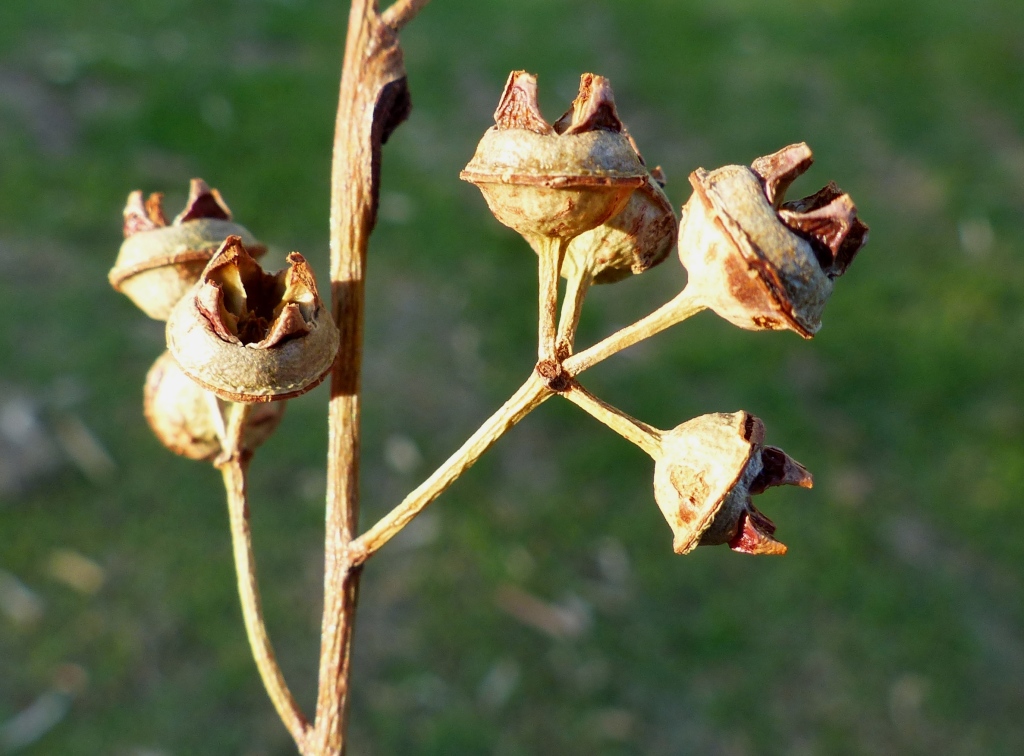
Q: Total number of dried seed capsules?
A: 7